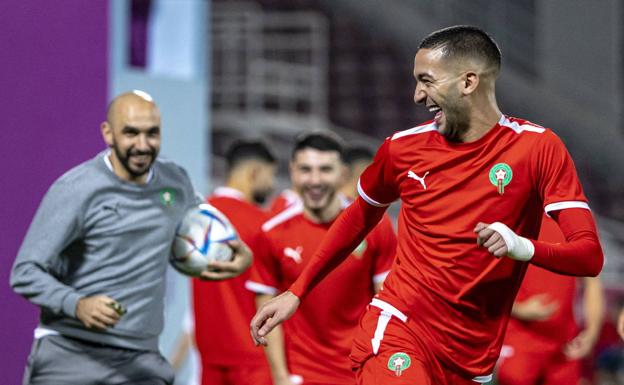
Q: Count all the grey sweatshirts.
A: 1